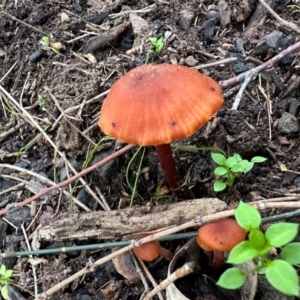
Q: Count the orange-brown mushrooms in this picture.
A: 3